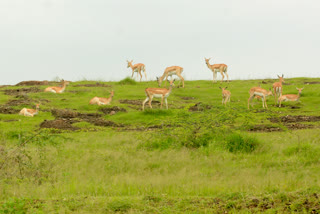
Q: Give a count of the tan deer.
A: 11